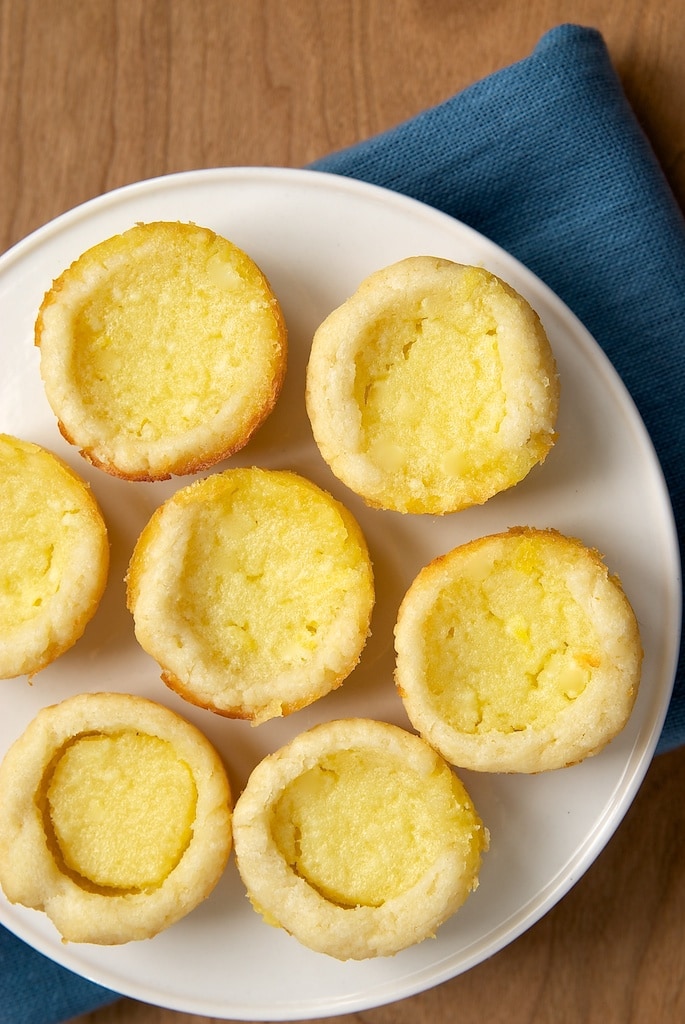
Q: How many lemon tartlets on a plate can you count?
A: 7